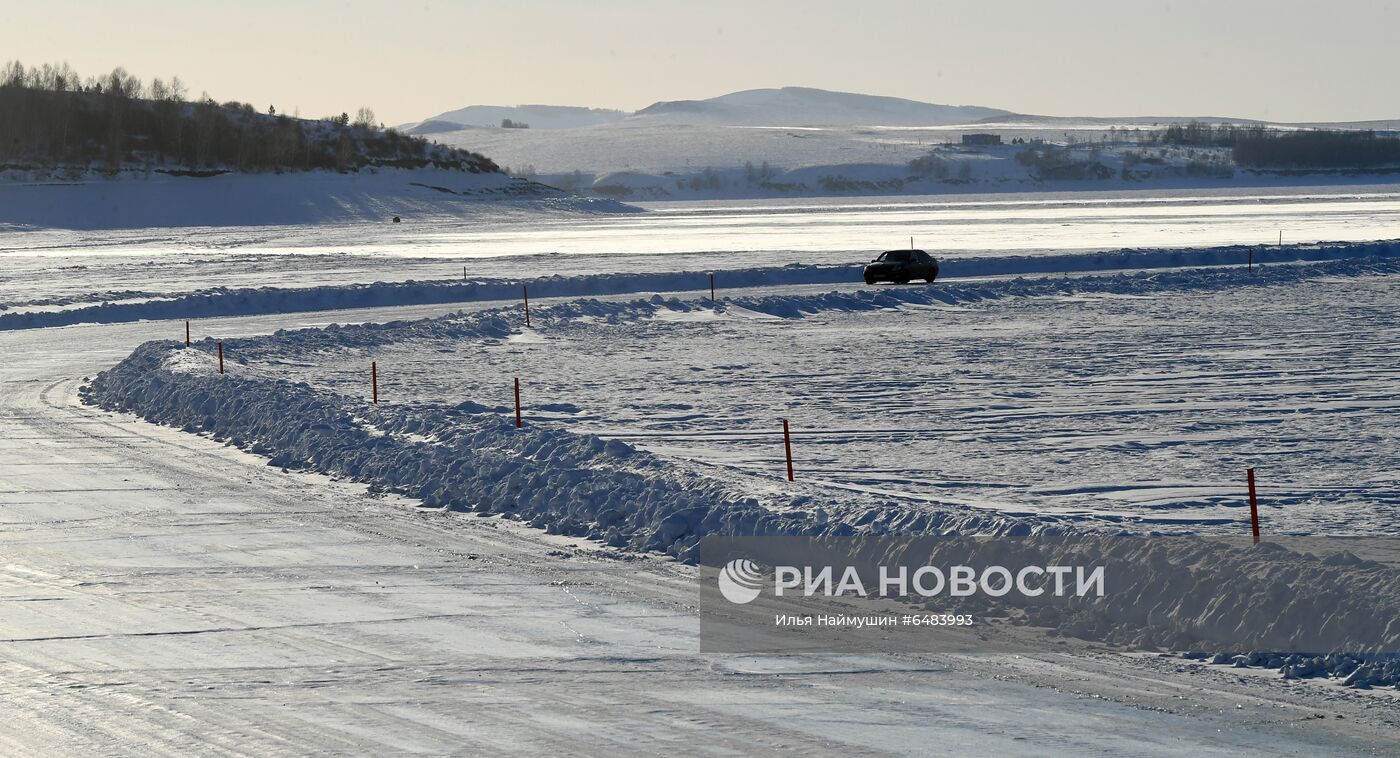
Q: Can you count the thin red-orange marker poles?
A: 12